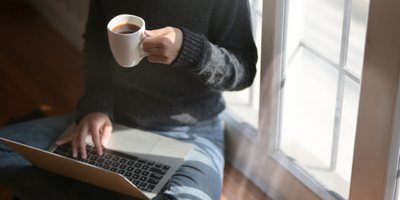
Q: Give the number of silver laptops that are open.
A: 1